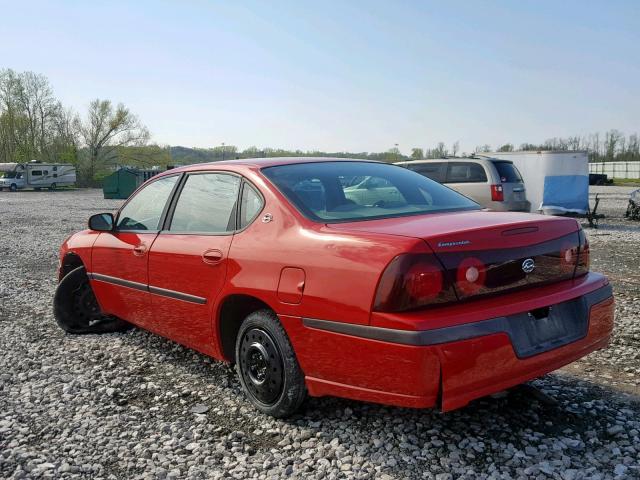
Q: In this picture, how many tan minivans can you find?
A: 1